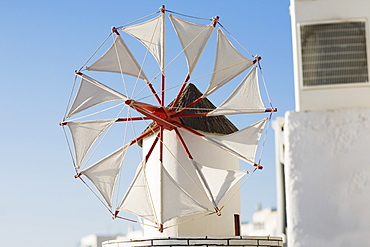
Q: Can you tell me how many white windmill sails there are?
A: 12